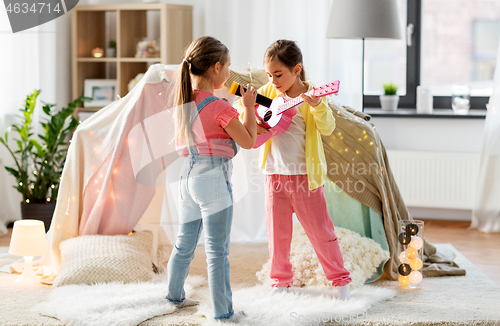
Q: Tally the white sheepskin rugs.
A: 2